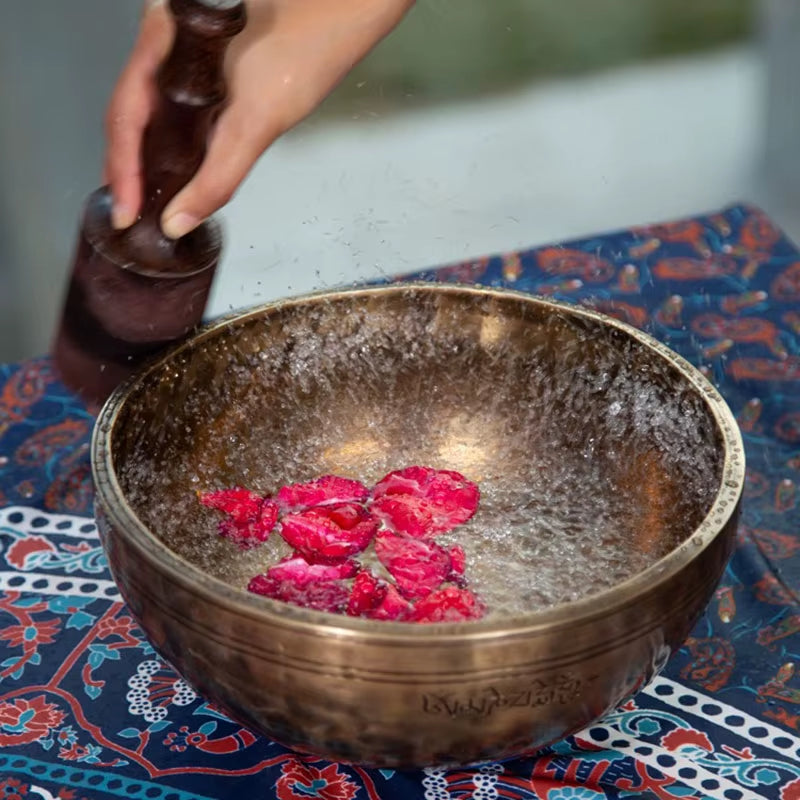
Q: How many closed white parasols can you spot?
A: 0